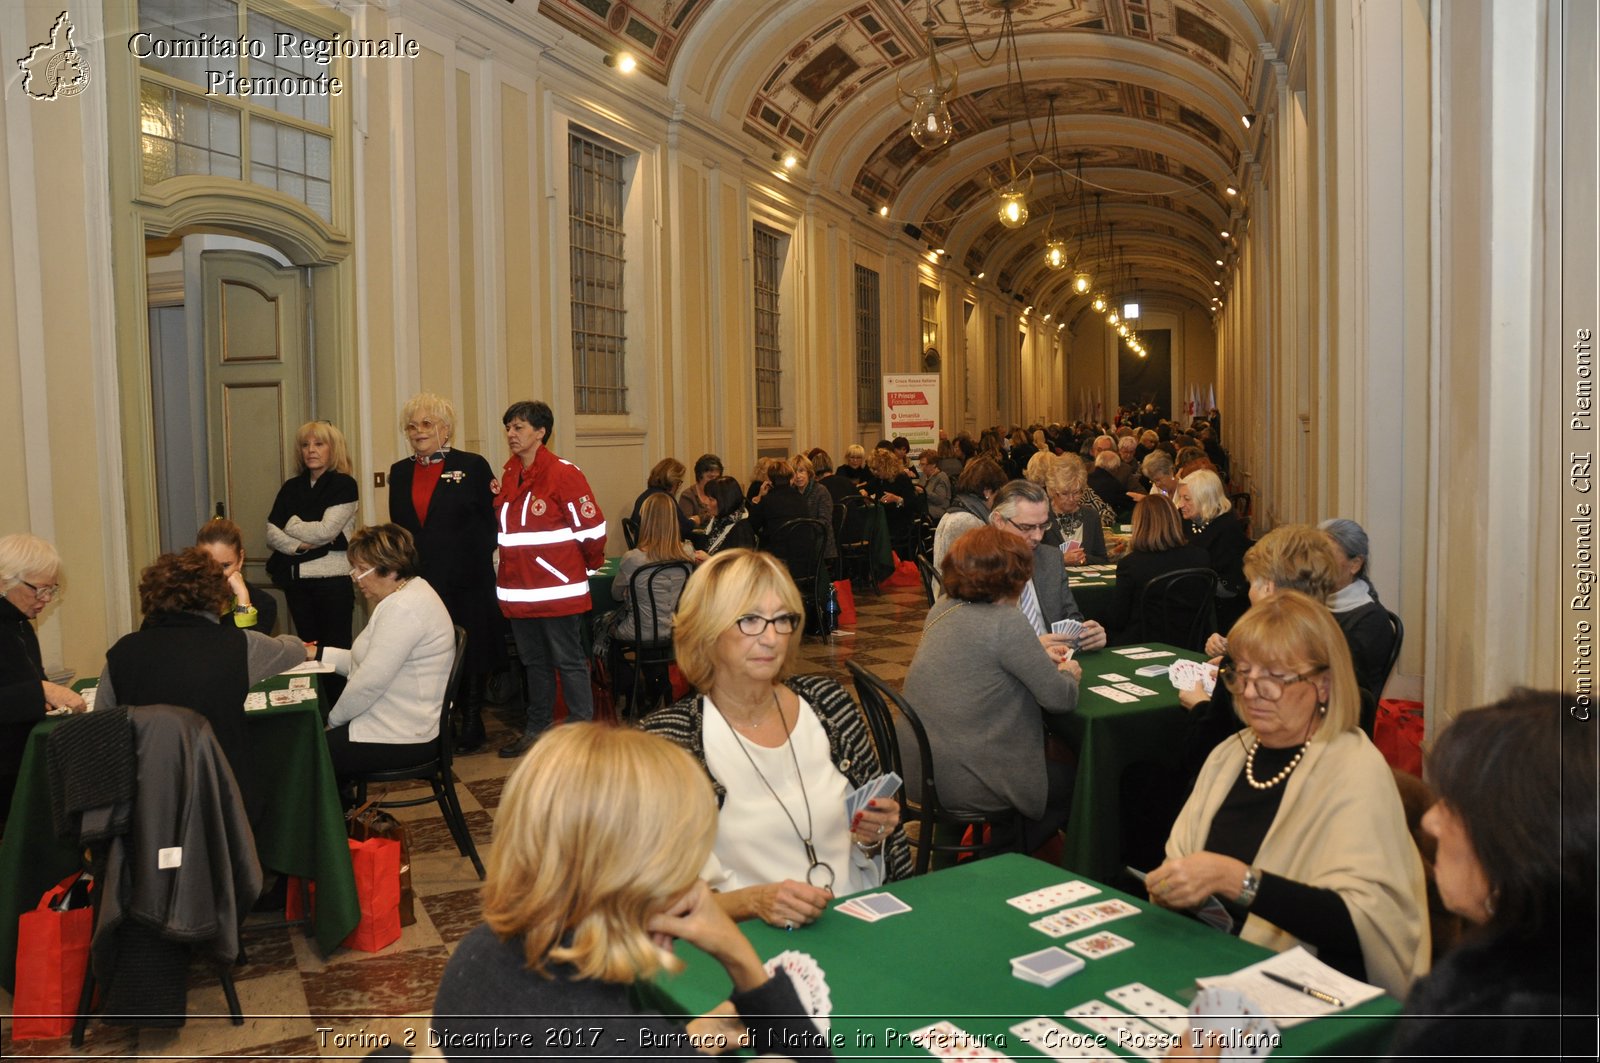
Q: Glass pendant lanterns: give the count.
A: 10